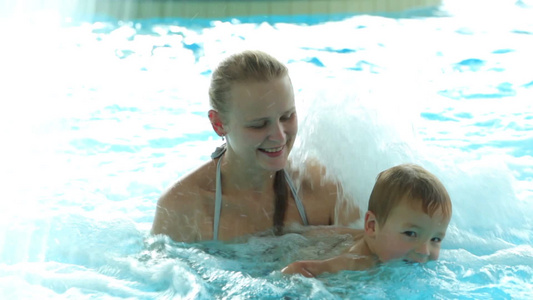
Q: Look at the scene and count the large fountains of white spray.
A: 1